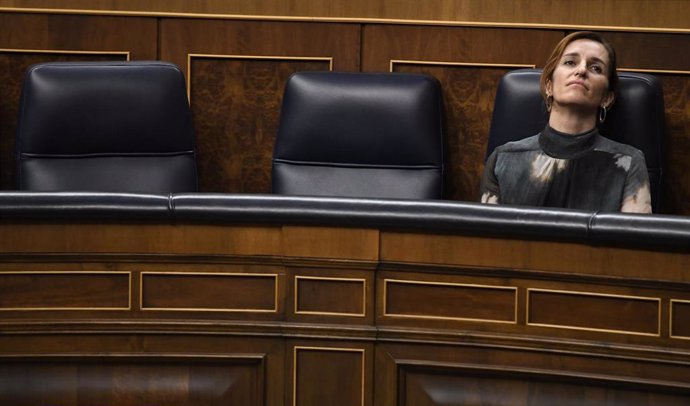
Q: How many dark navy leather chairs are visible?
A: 3